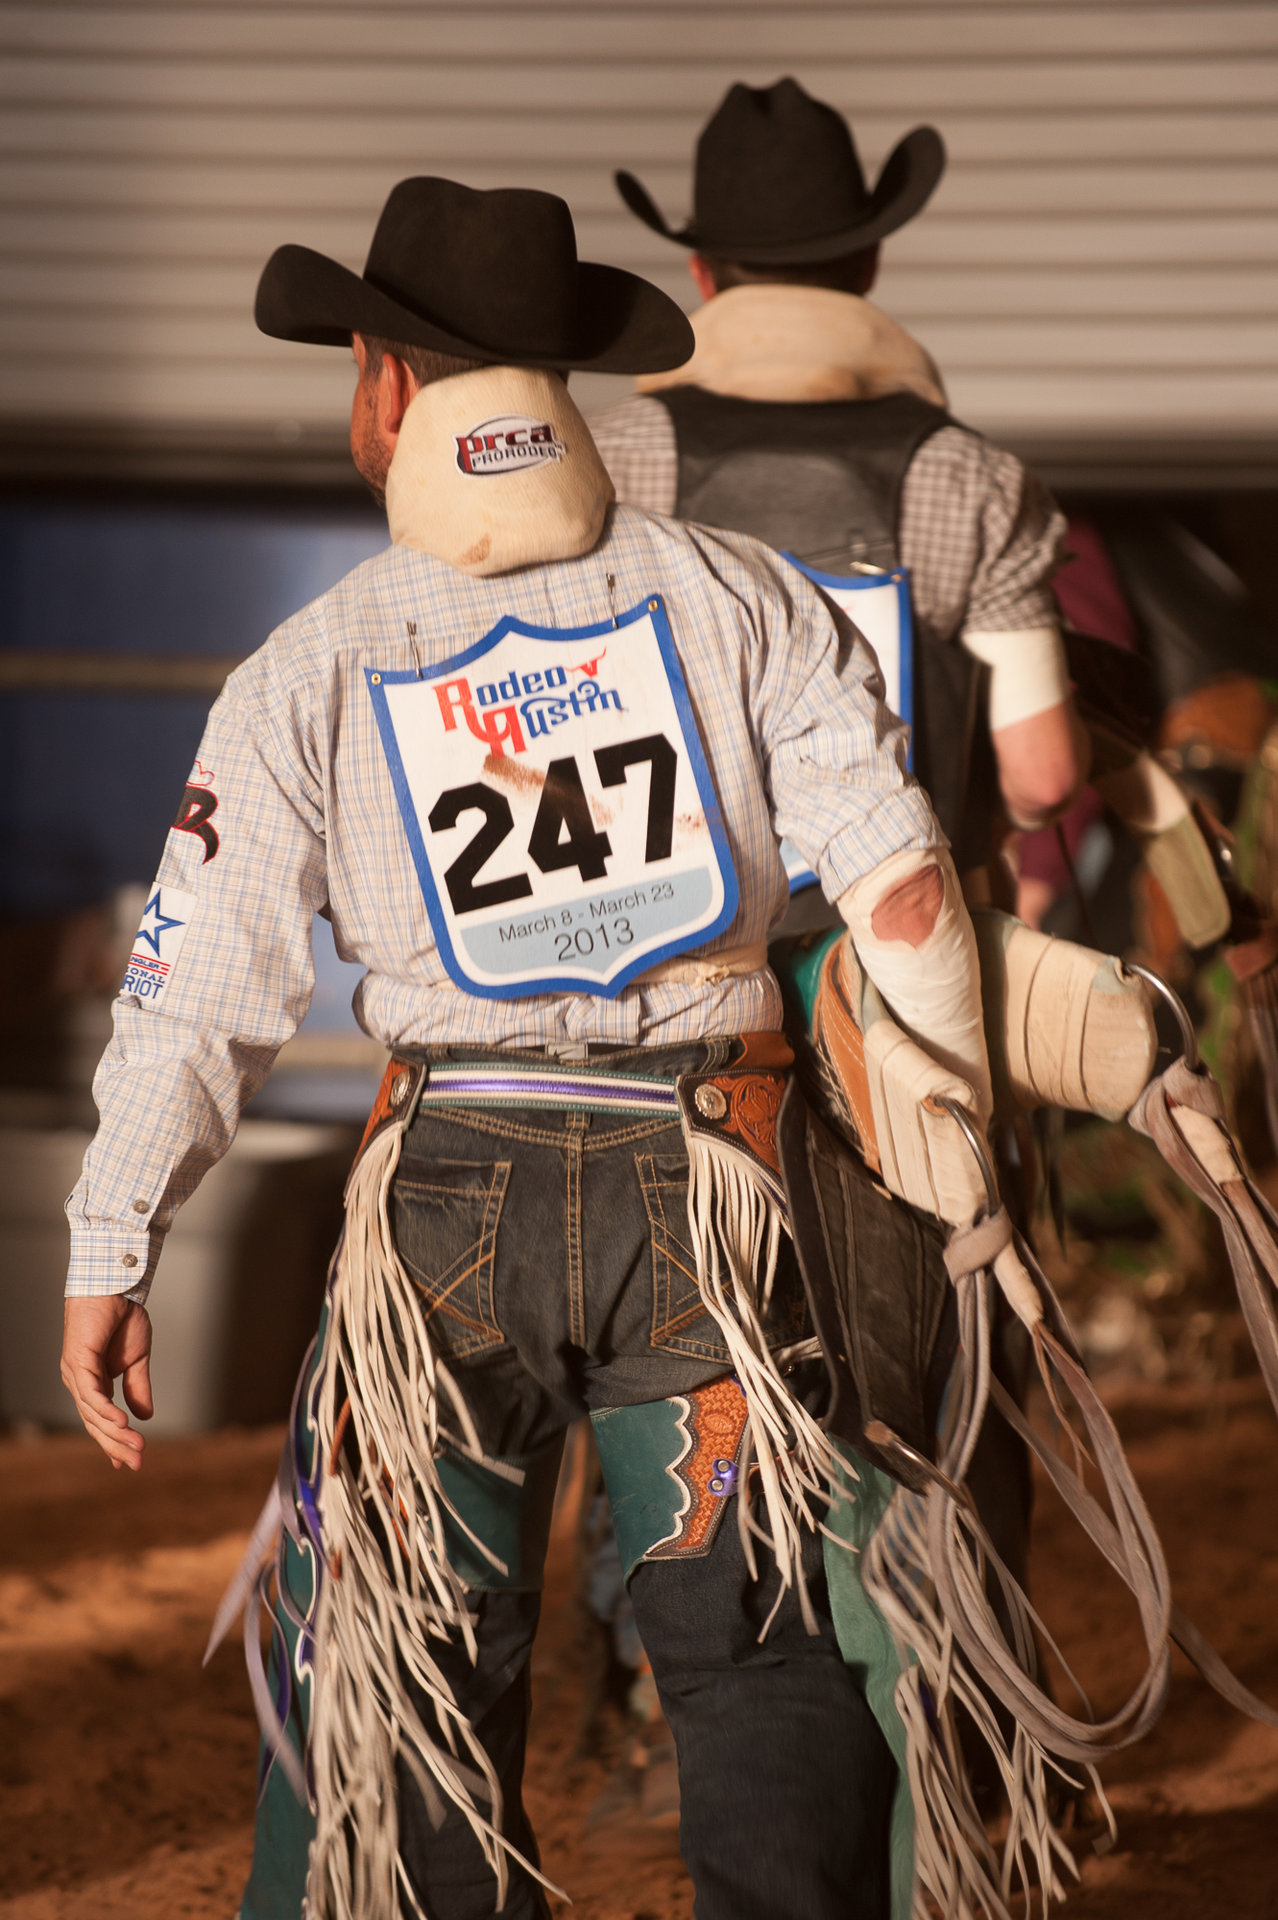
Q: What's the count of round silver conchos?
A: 2